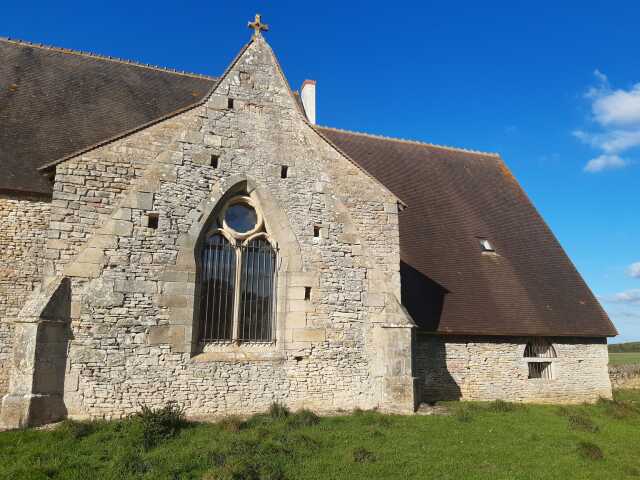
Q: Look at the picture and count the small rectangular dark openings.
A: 6